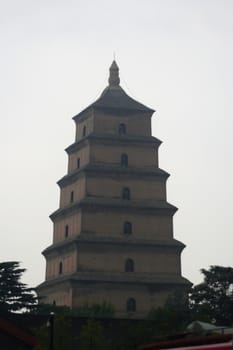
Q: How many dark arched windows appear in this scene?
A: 11